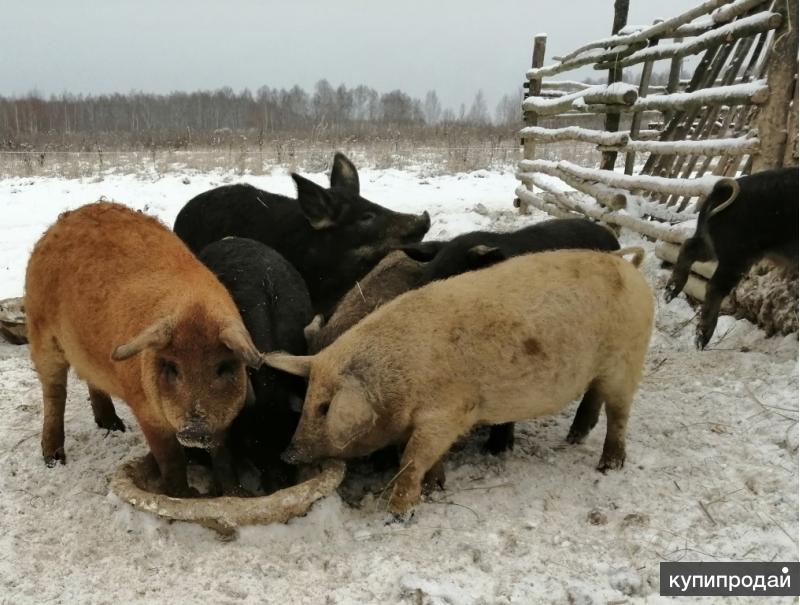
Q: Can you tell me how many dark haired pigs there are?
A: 4